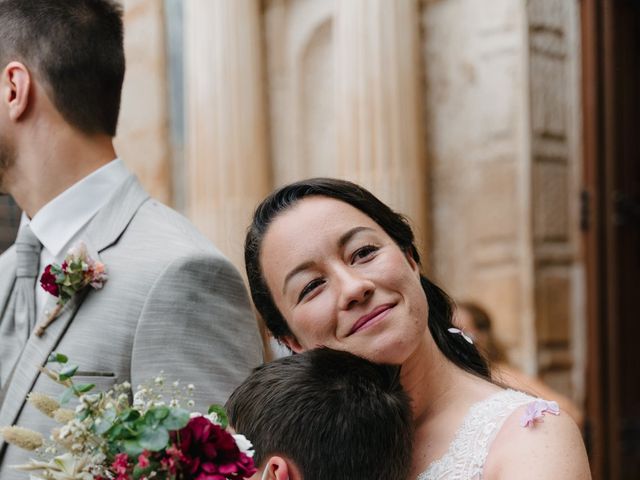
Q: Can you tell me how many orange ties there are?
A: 0